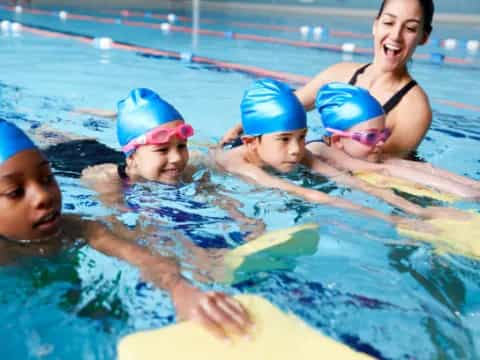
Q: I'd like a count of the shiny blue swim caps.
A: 4